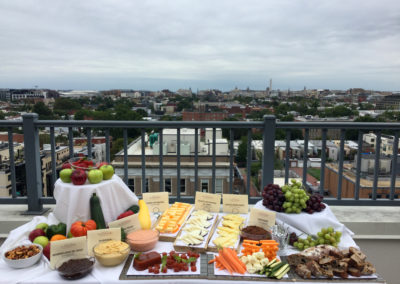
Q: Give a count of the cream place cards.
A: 7